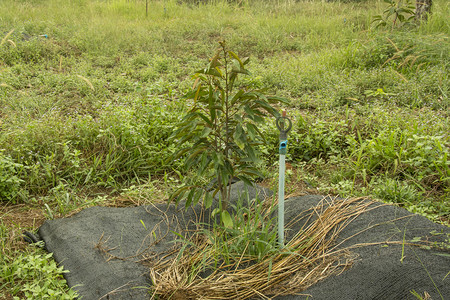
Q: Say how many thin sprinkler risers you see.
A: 1